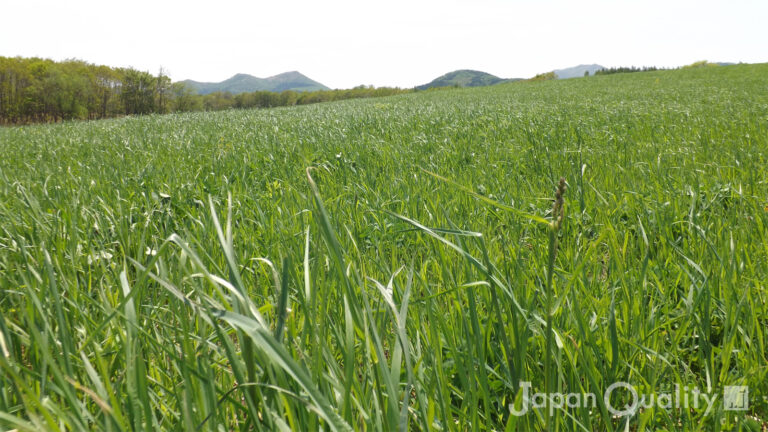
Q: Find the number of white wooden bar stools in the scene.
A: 0